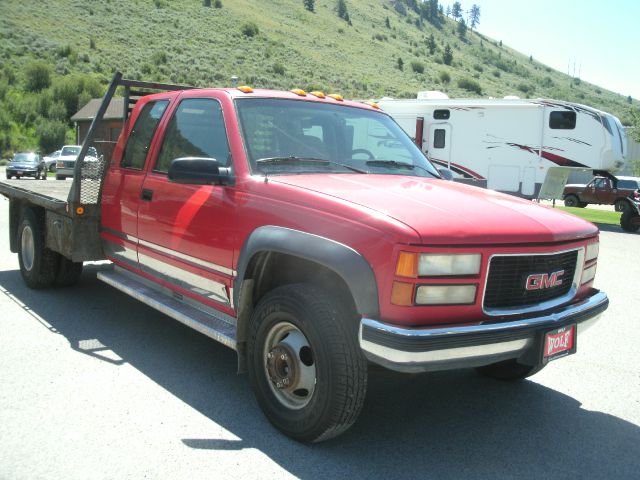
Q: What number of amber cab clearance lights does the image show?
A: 5